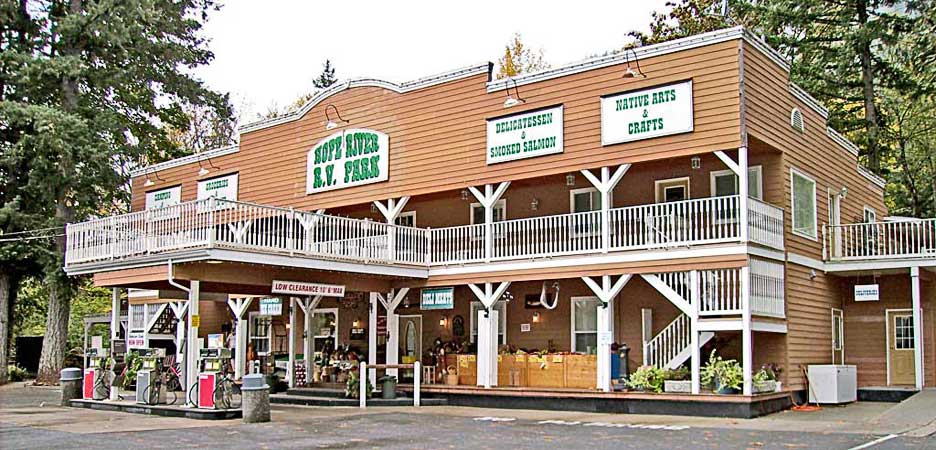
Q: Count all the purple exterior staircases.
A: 0